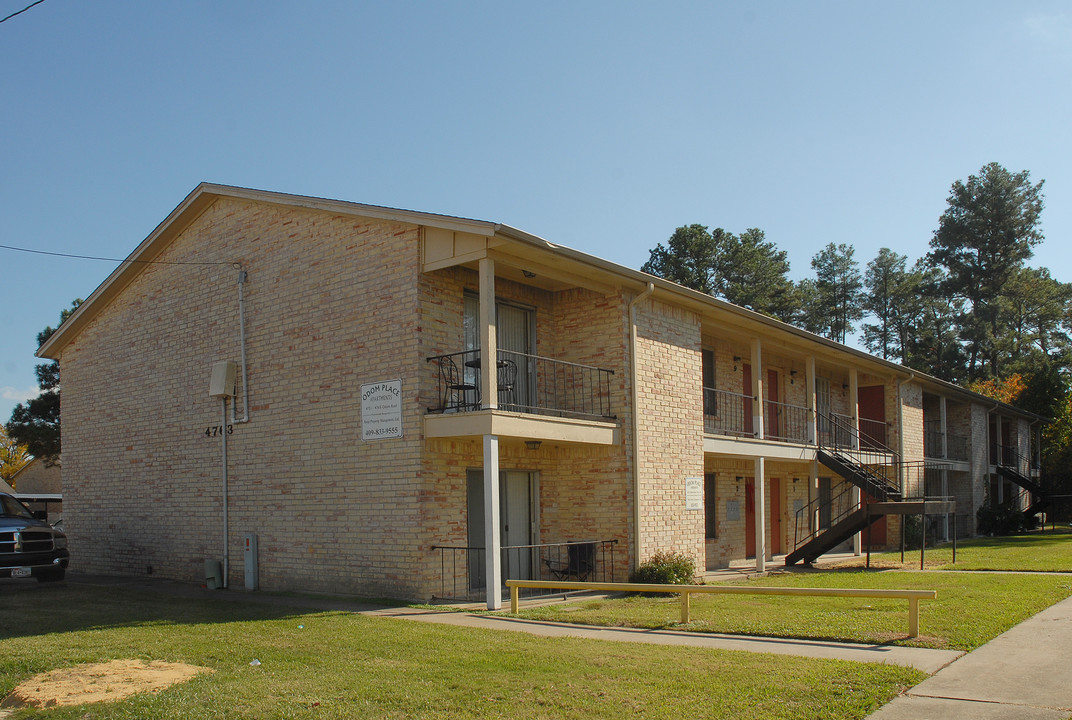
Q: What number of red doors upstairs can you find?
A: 3